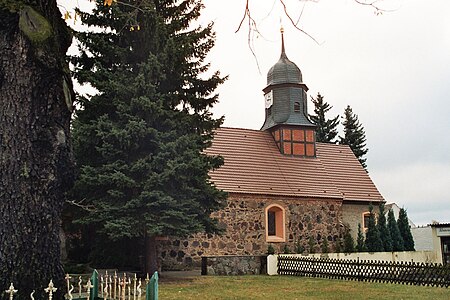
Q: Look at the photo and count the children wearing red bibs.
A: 0